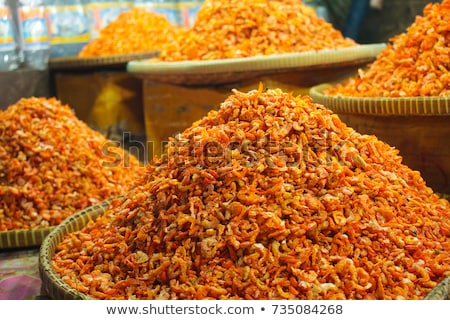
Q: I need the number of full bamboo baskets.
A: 5